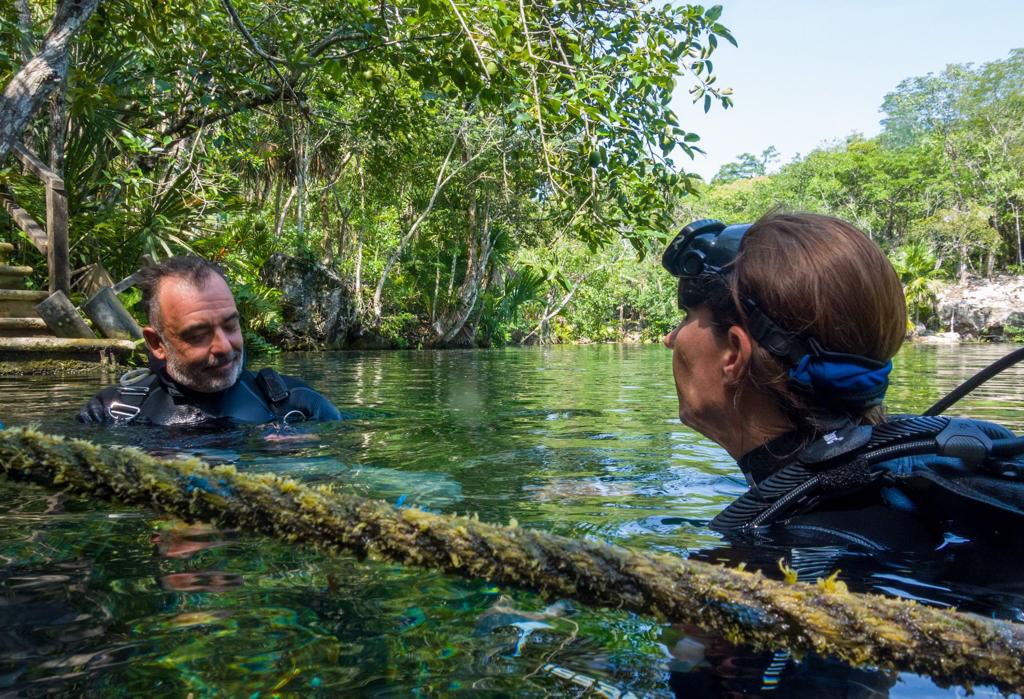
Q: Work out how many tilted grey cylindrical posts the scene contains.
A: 2